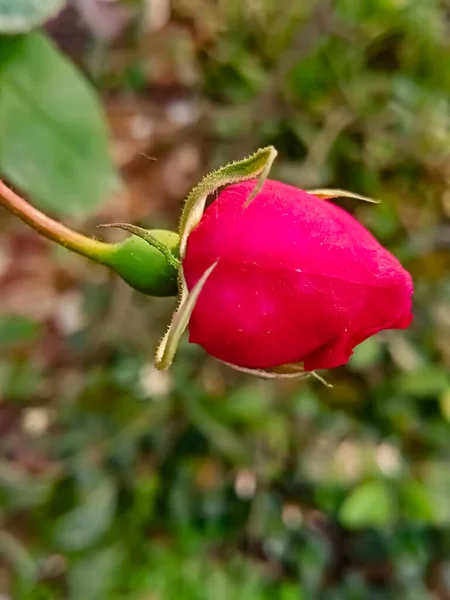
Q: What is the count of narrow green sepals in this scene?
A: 5